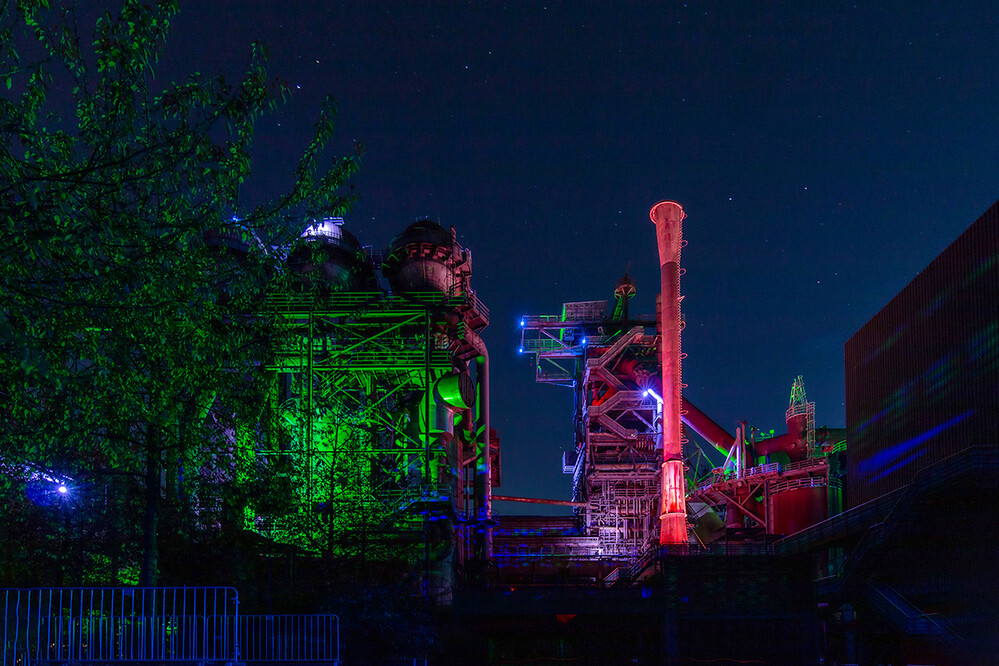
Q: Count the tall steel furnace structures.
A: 2